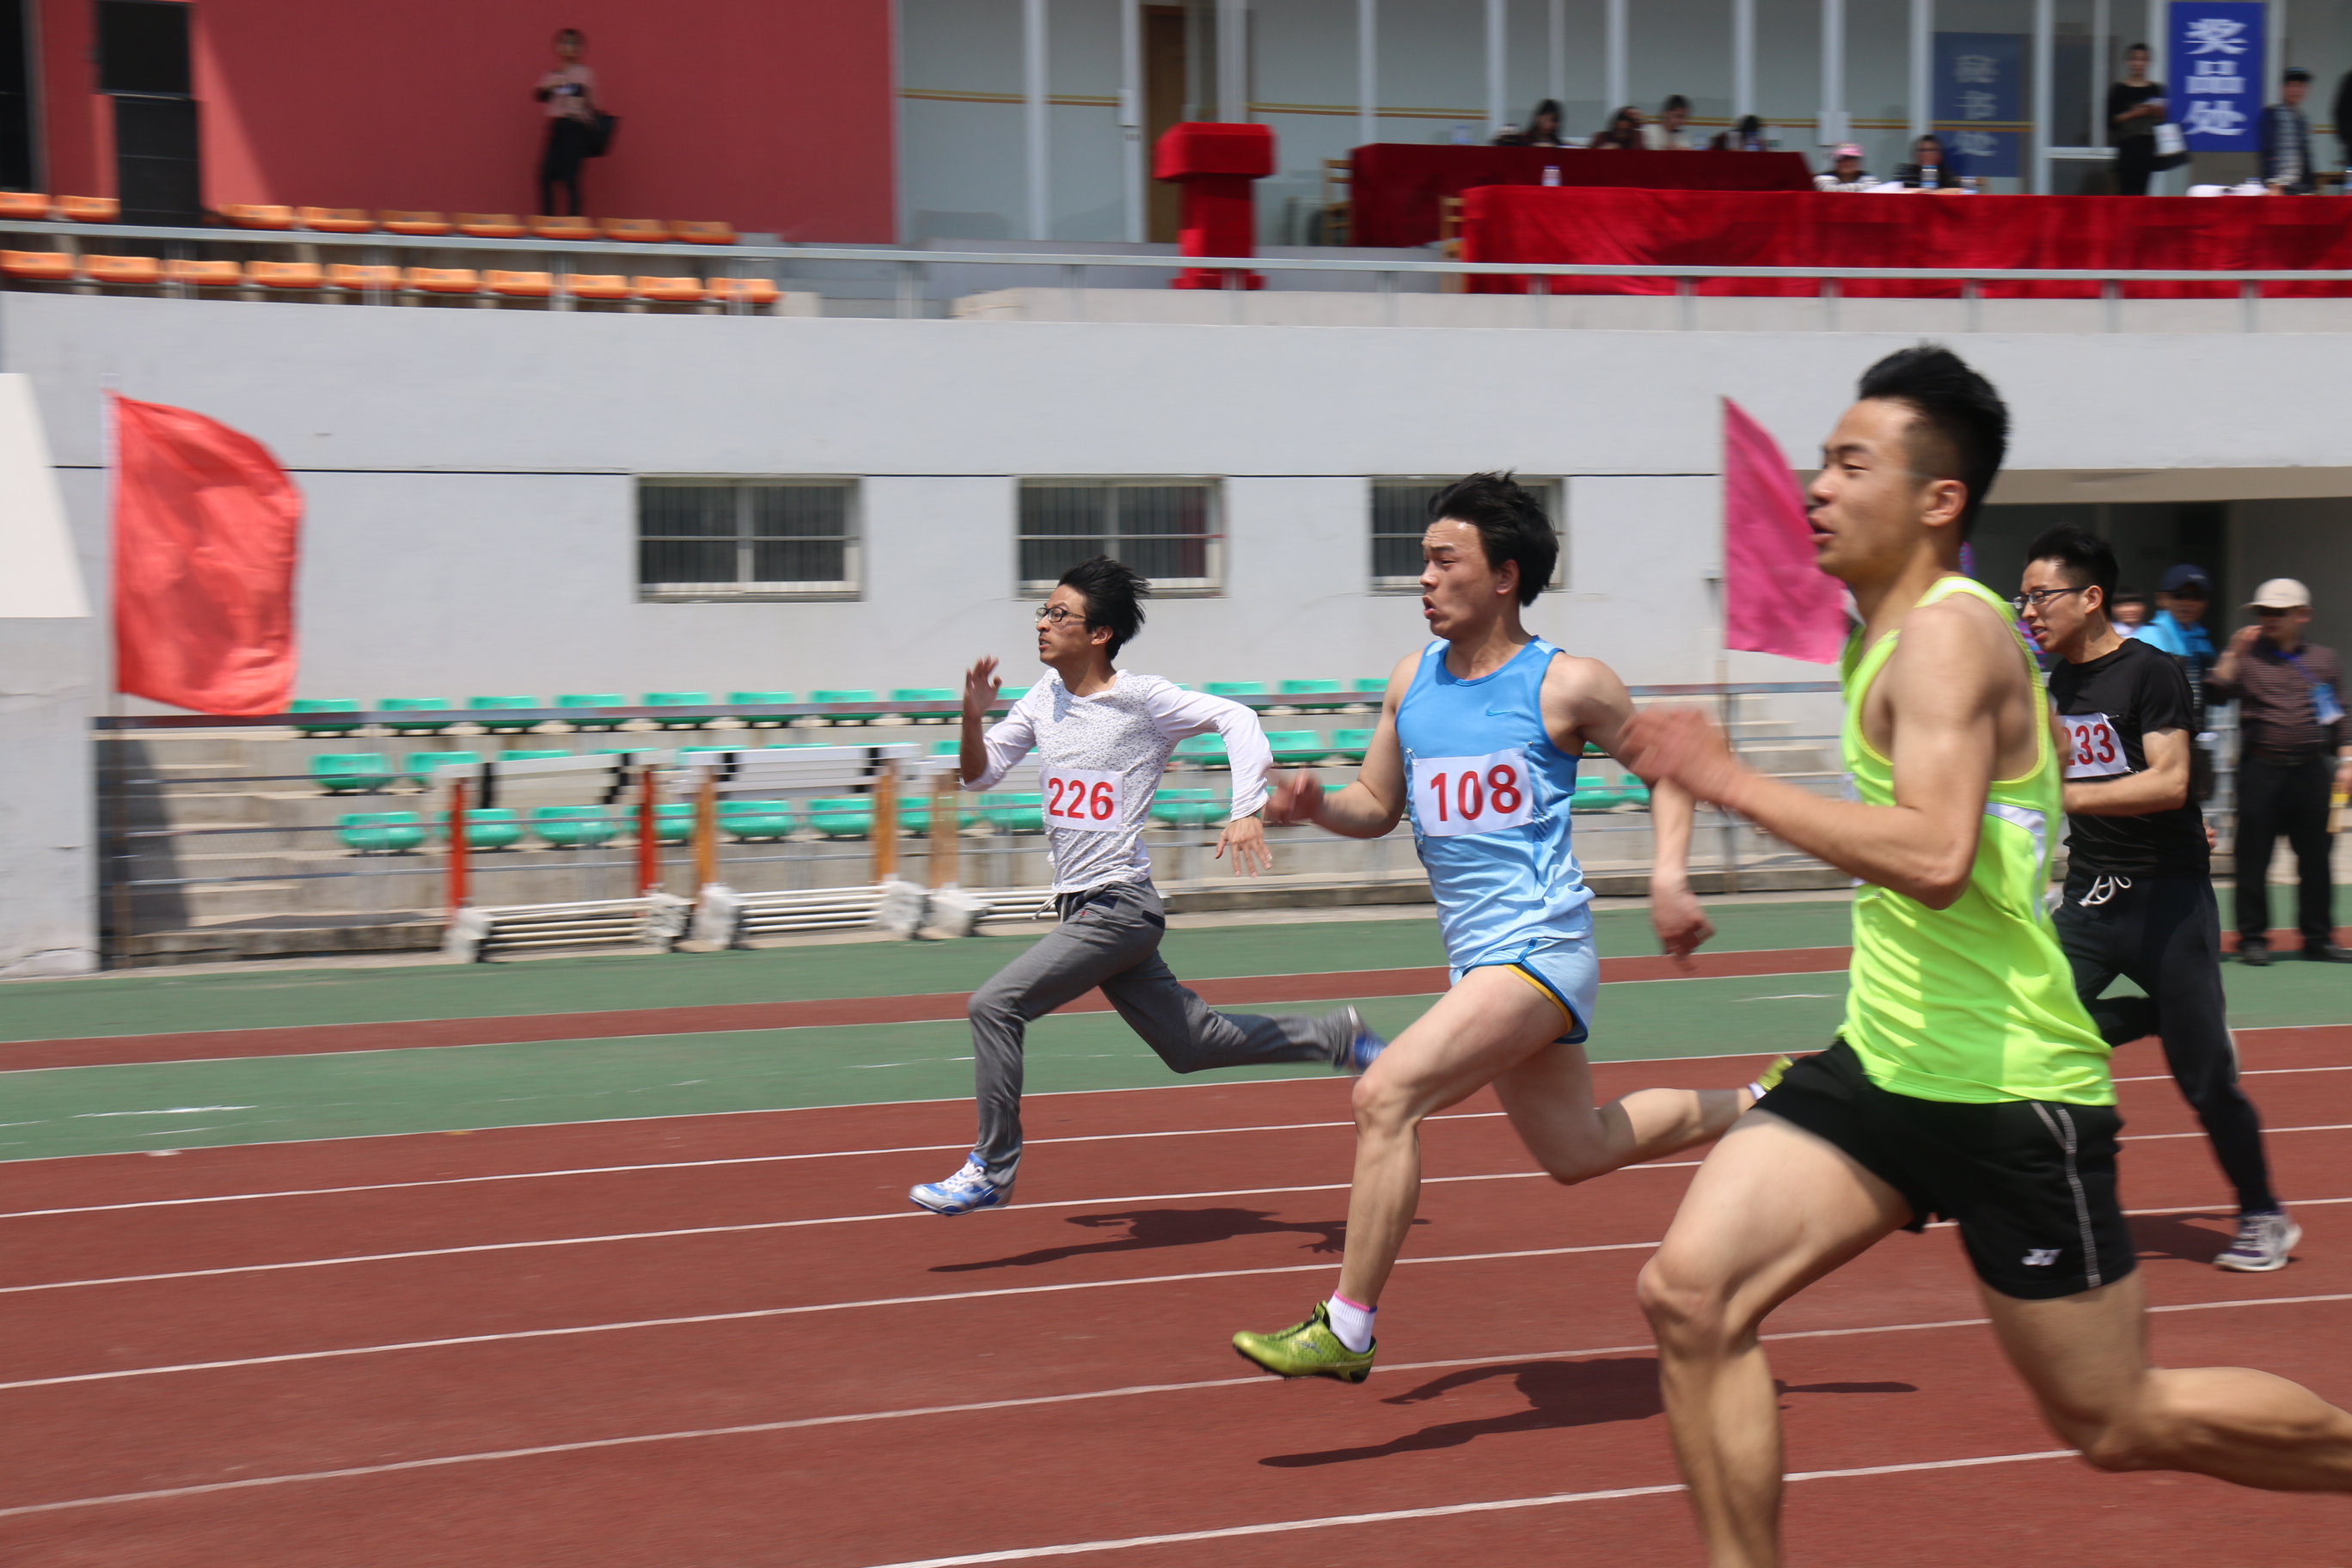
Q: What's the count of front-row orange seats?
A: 10